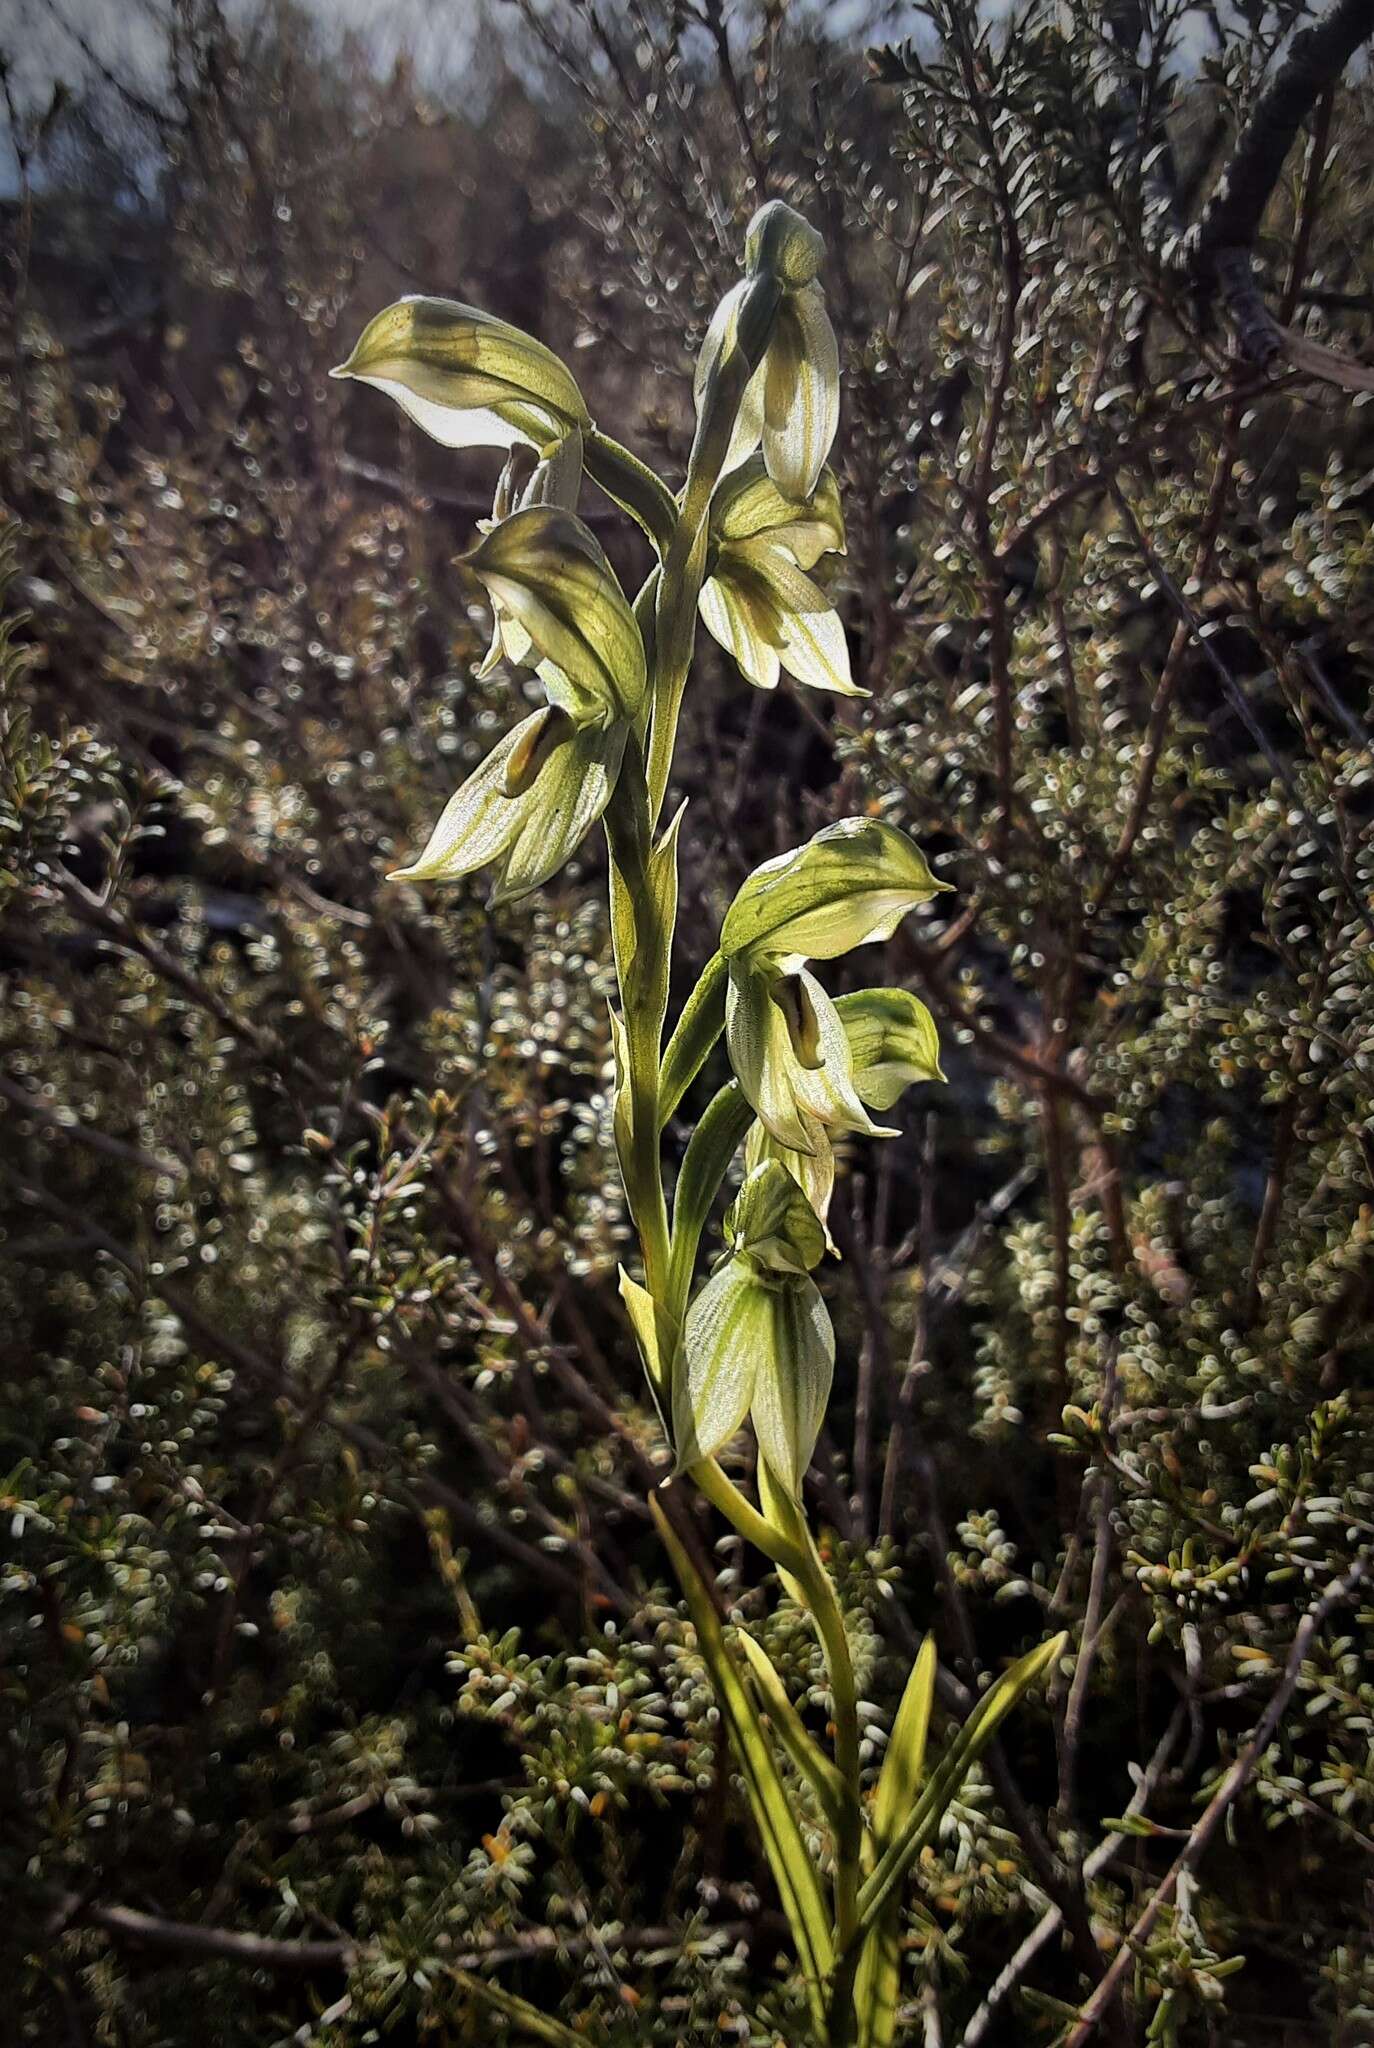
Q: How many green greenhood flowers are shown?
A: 7